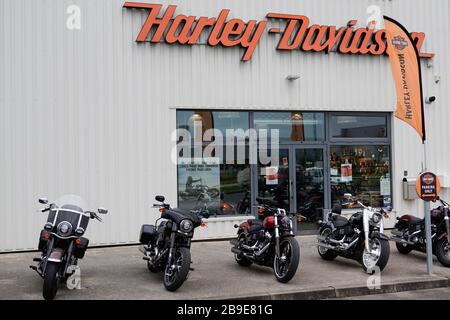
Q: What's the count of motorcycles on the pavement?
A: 5